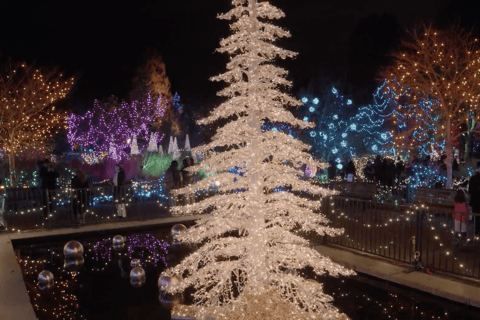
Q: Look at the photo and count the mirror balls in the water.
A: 7